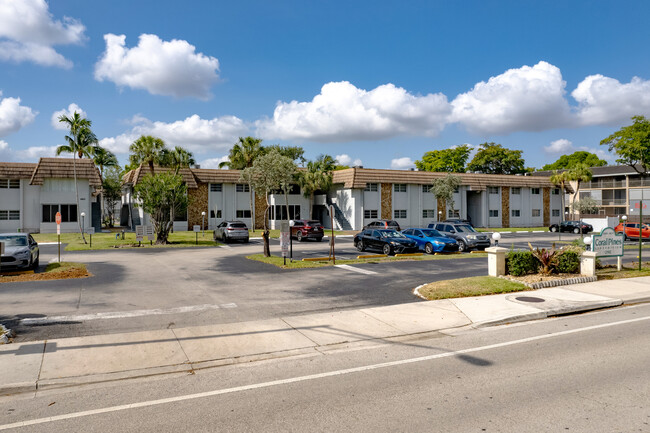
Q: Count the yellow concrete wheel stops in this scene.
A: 6